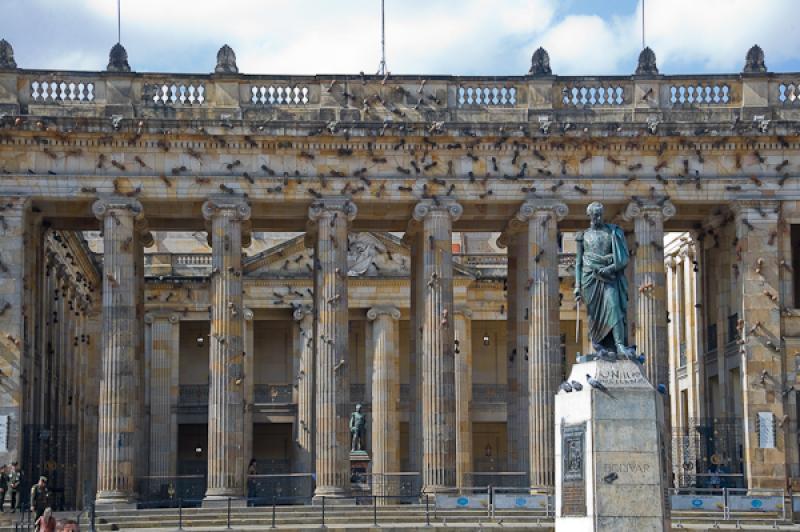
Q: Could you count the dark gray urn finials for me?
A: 6